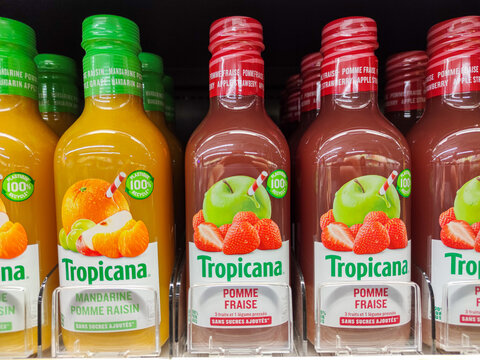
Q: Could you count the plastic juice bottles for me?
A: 11